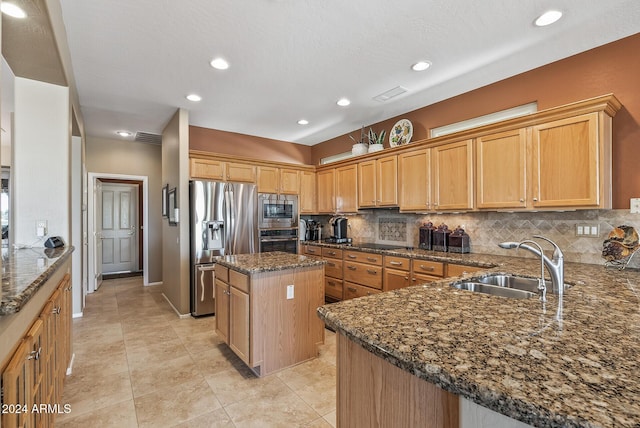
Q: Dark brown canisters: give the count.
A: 3